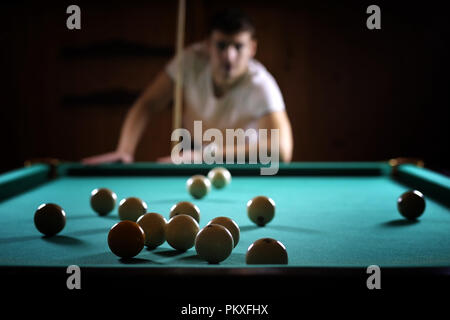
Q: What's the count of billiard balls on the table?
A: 14